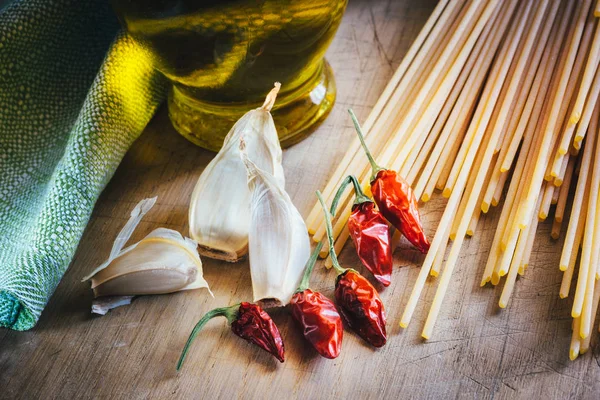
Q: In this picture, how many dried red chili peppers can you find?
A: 5